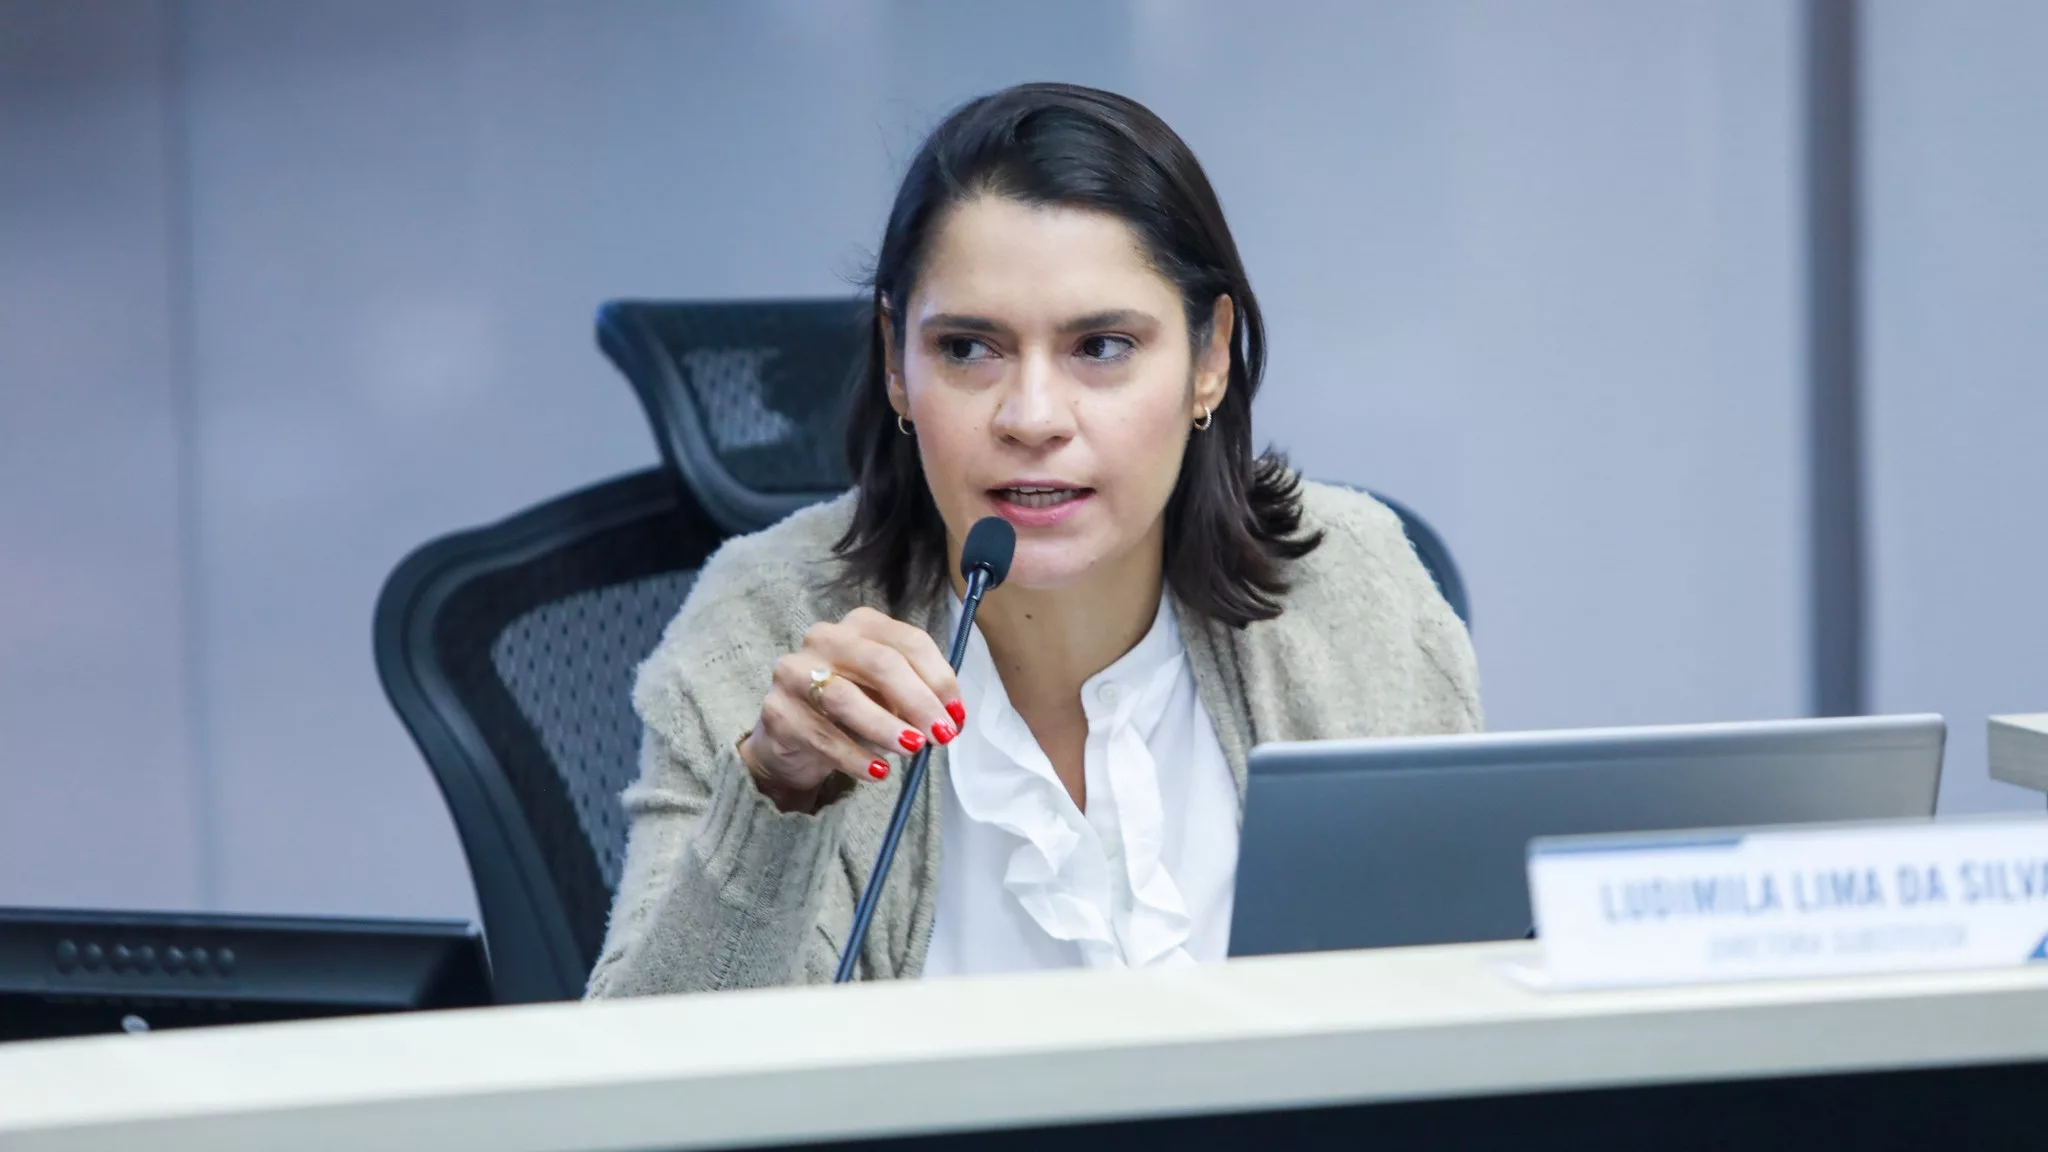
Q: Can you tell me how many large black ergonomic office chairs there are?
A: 1